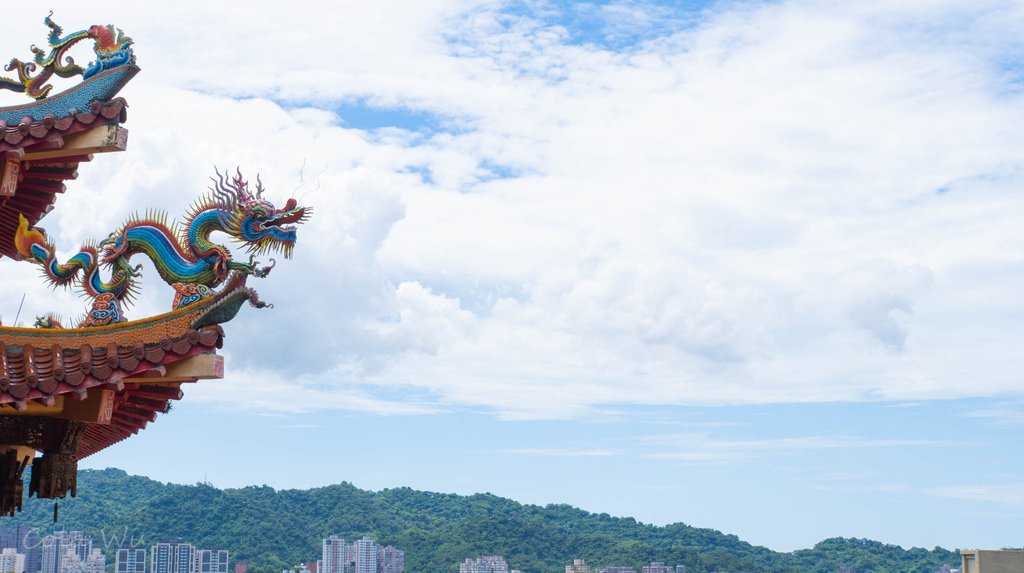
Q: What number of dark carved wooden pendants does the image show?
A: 2